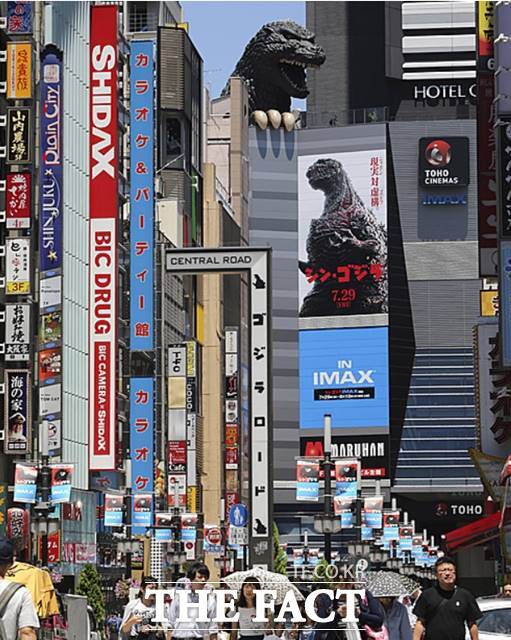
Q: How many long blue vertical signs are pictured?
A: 3